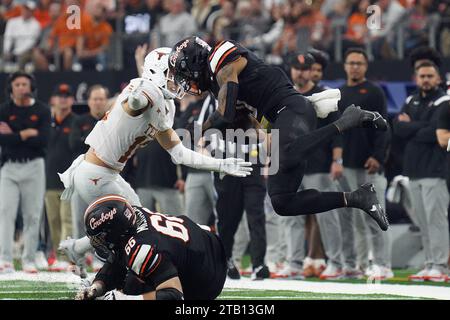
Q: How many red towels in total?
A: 0